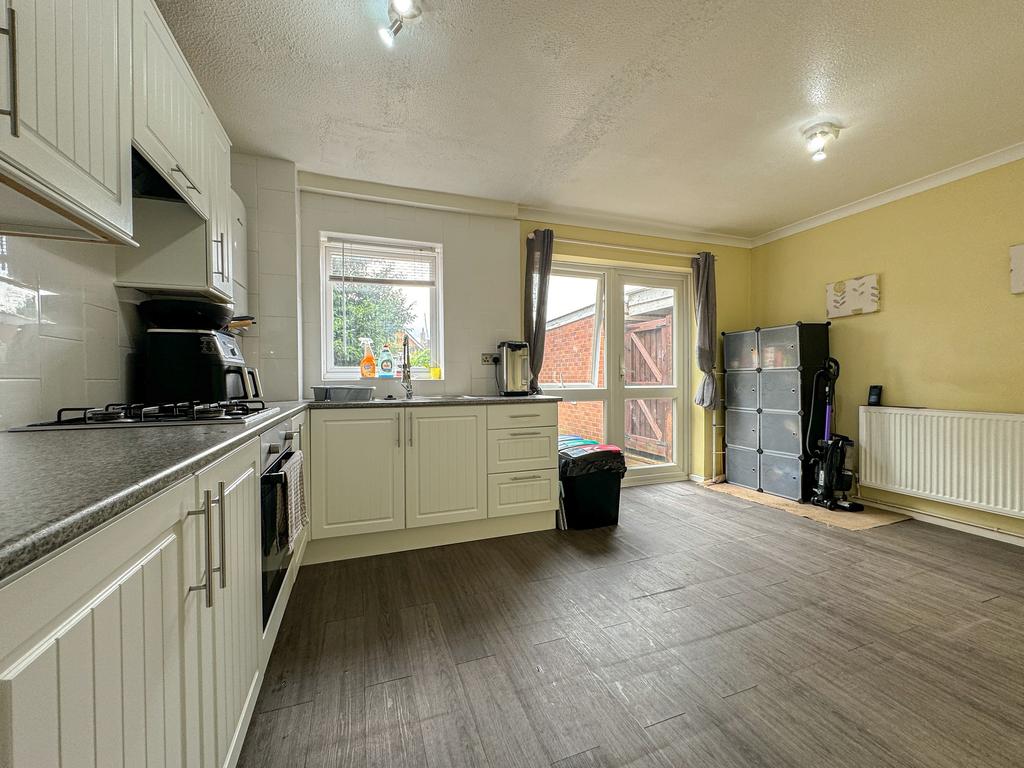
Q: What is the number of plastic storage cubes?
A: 8